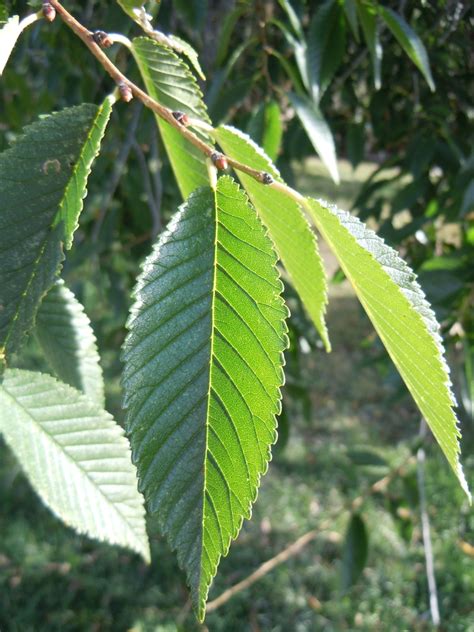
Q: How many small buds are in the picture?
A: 6